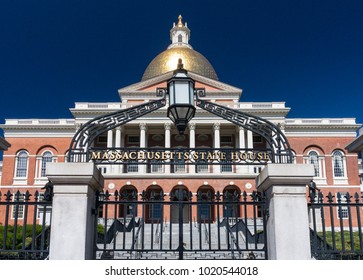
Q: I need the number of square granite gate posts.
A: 2